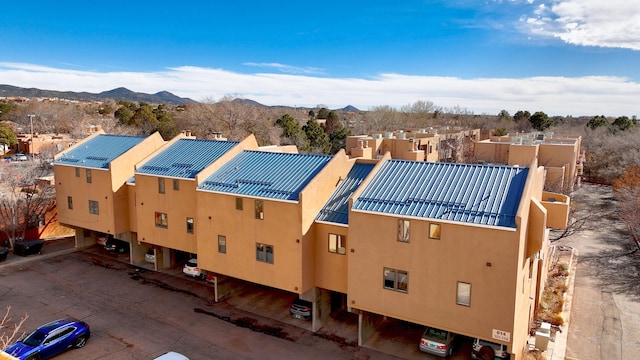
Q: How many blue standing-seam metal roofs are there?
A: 5